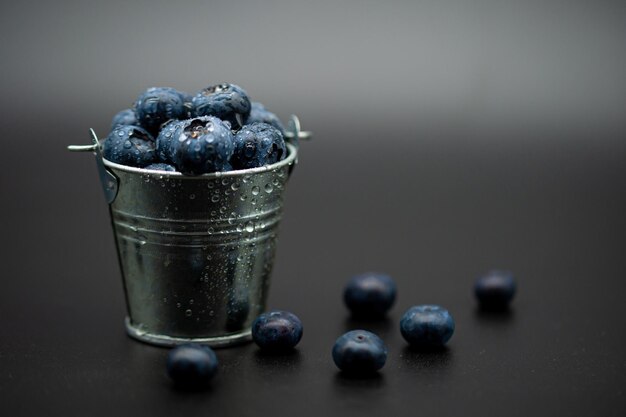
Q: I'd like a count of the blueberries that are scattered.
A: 6